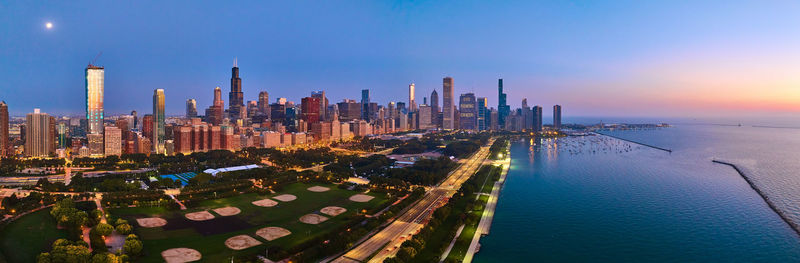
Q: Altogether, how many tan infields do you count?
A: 12